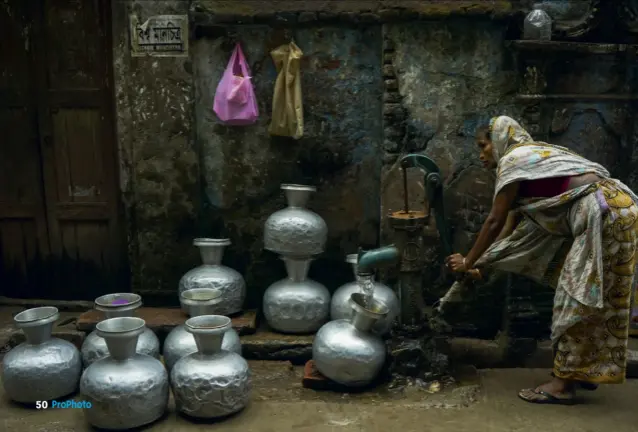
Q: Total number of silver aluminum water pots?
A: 10